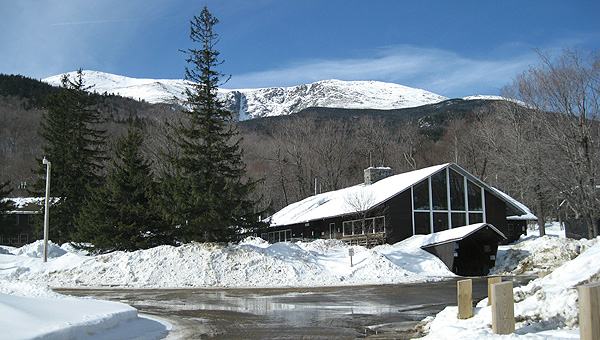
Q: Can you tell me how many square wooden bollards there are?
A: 4